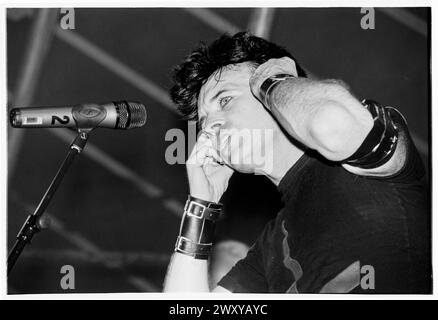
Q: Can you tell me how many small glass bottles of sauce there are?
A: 0